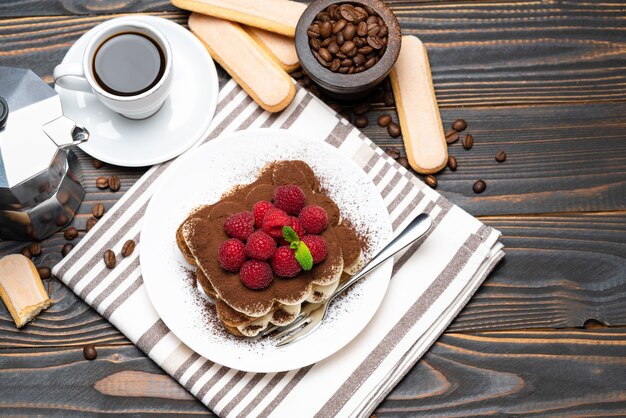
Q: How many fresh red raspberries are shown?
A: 11